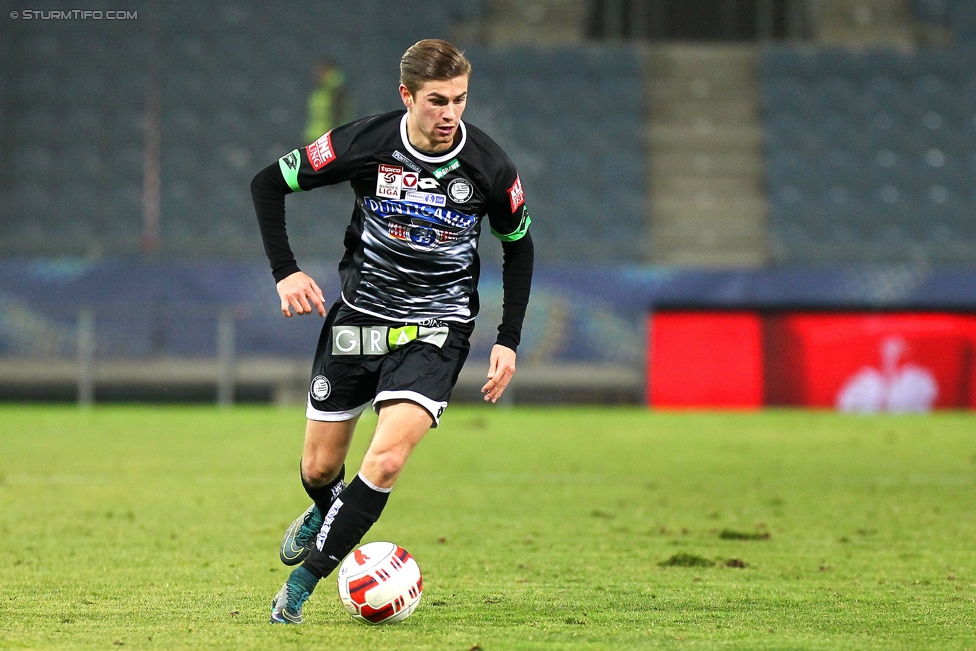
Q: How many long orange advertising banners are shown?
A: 1